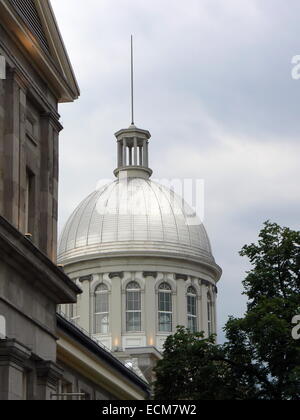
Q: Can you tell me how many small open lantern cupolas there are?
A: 1